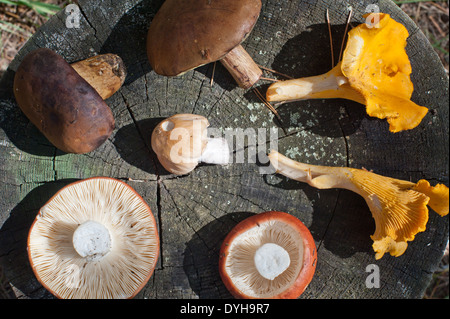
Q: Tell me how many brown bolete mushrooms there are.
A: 2